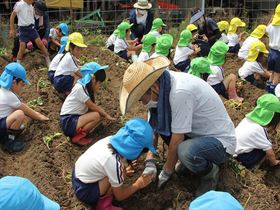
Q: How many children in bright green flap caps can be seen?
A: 9